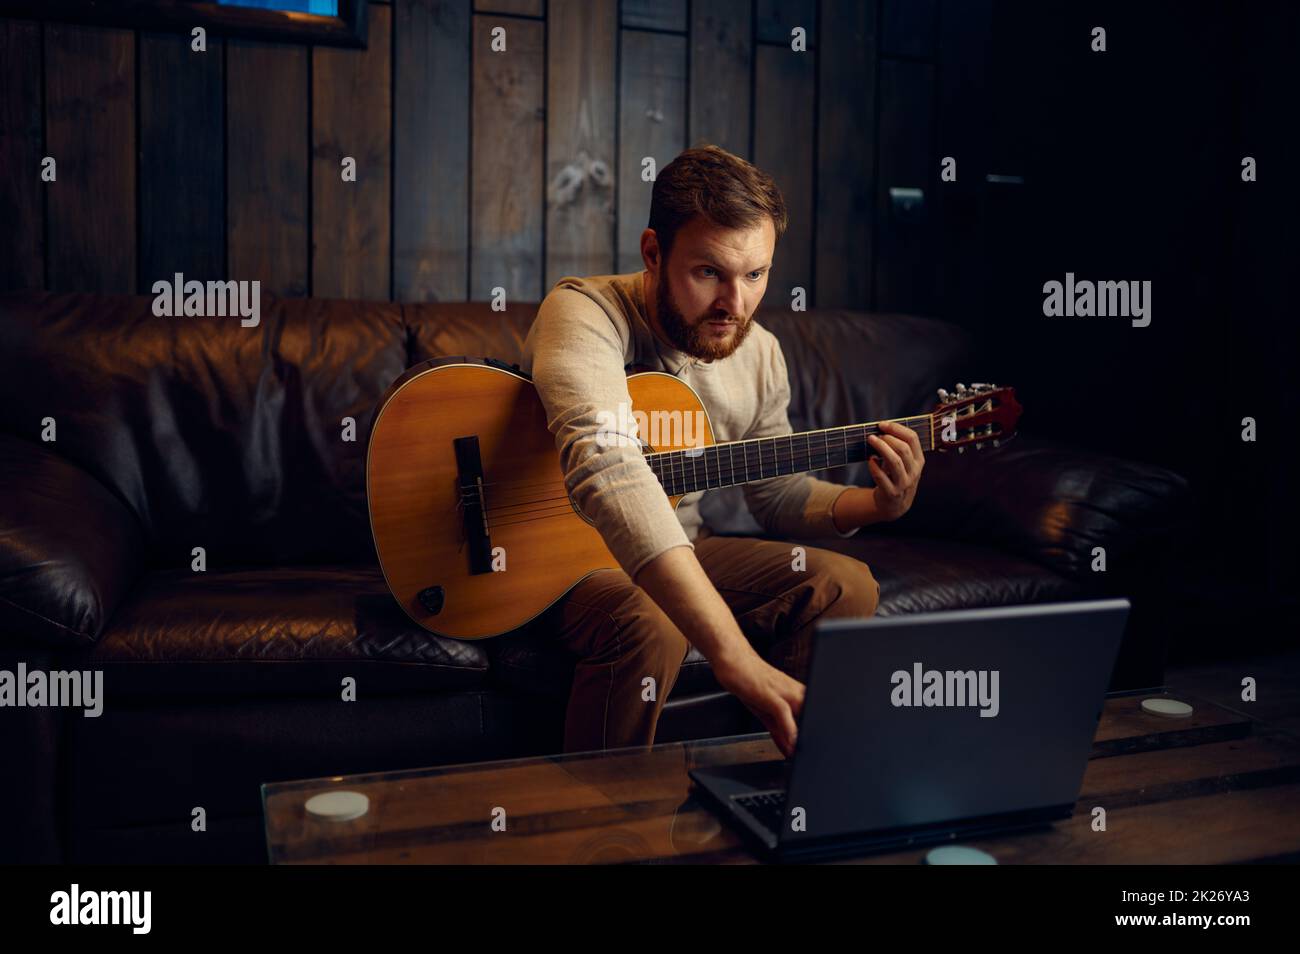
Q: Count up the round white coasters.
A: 3